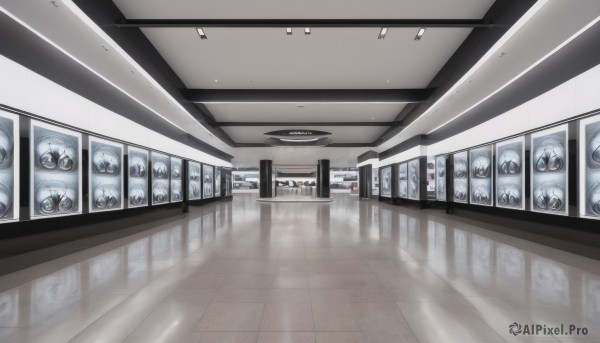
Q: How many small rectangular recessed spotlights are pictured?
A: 5